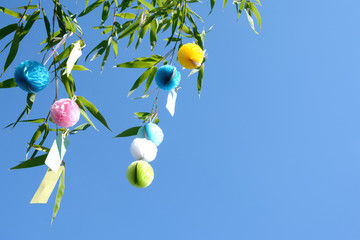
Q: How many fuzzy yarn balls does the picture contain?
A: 7